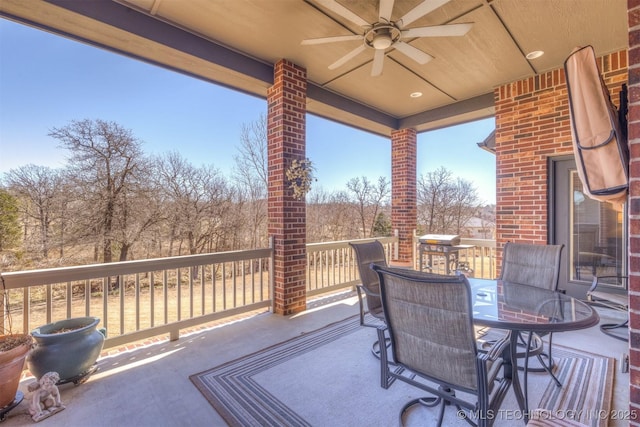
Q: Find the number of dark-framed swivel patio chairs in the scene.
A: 4